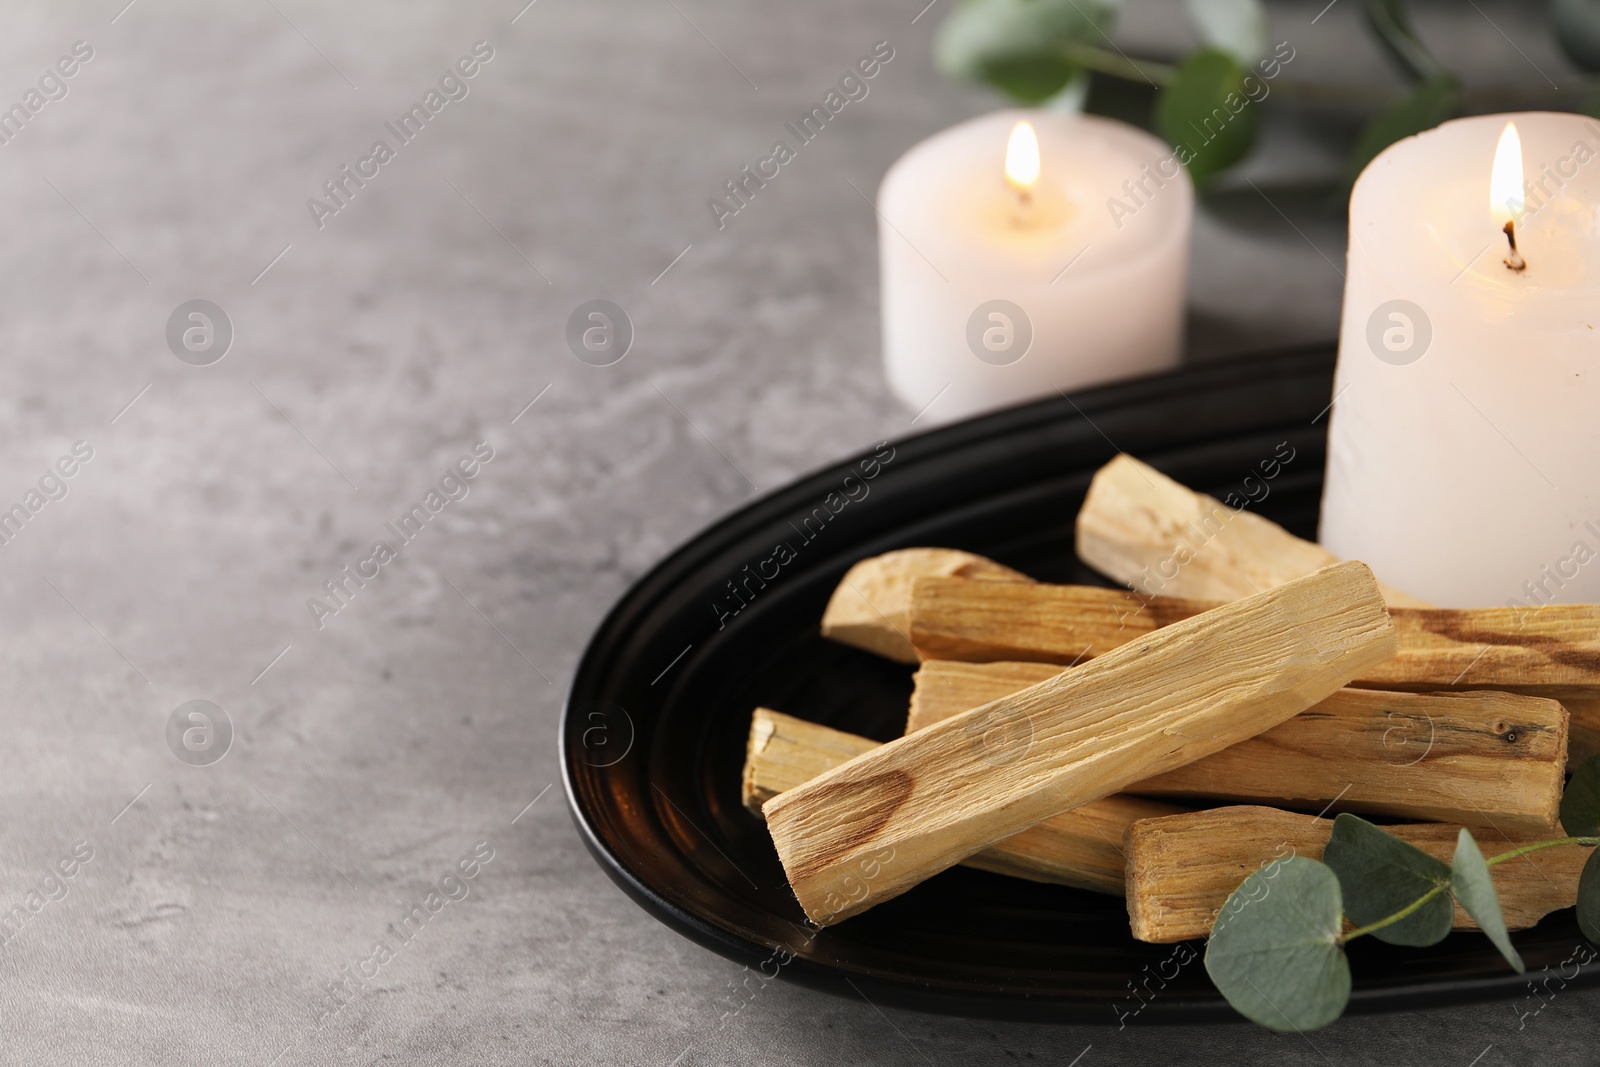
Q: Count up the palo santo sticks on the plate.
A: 7